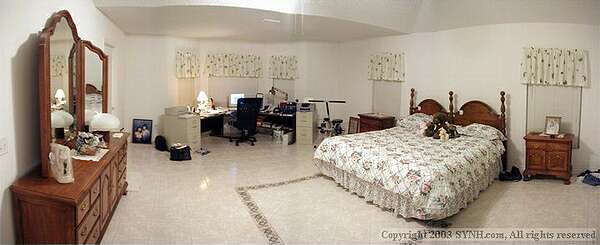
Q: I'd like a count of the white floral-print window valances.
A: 5